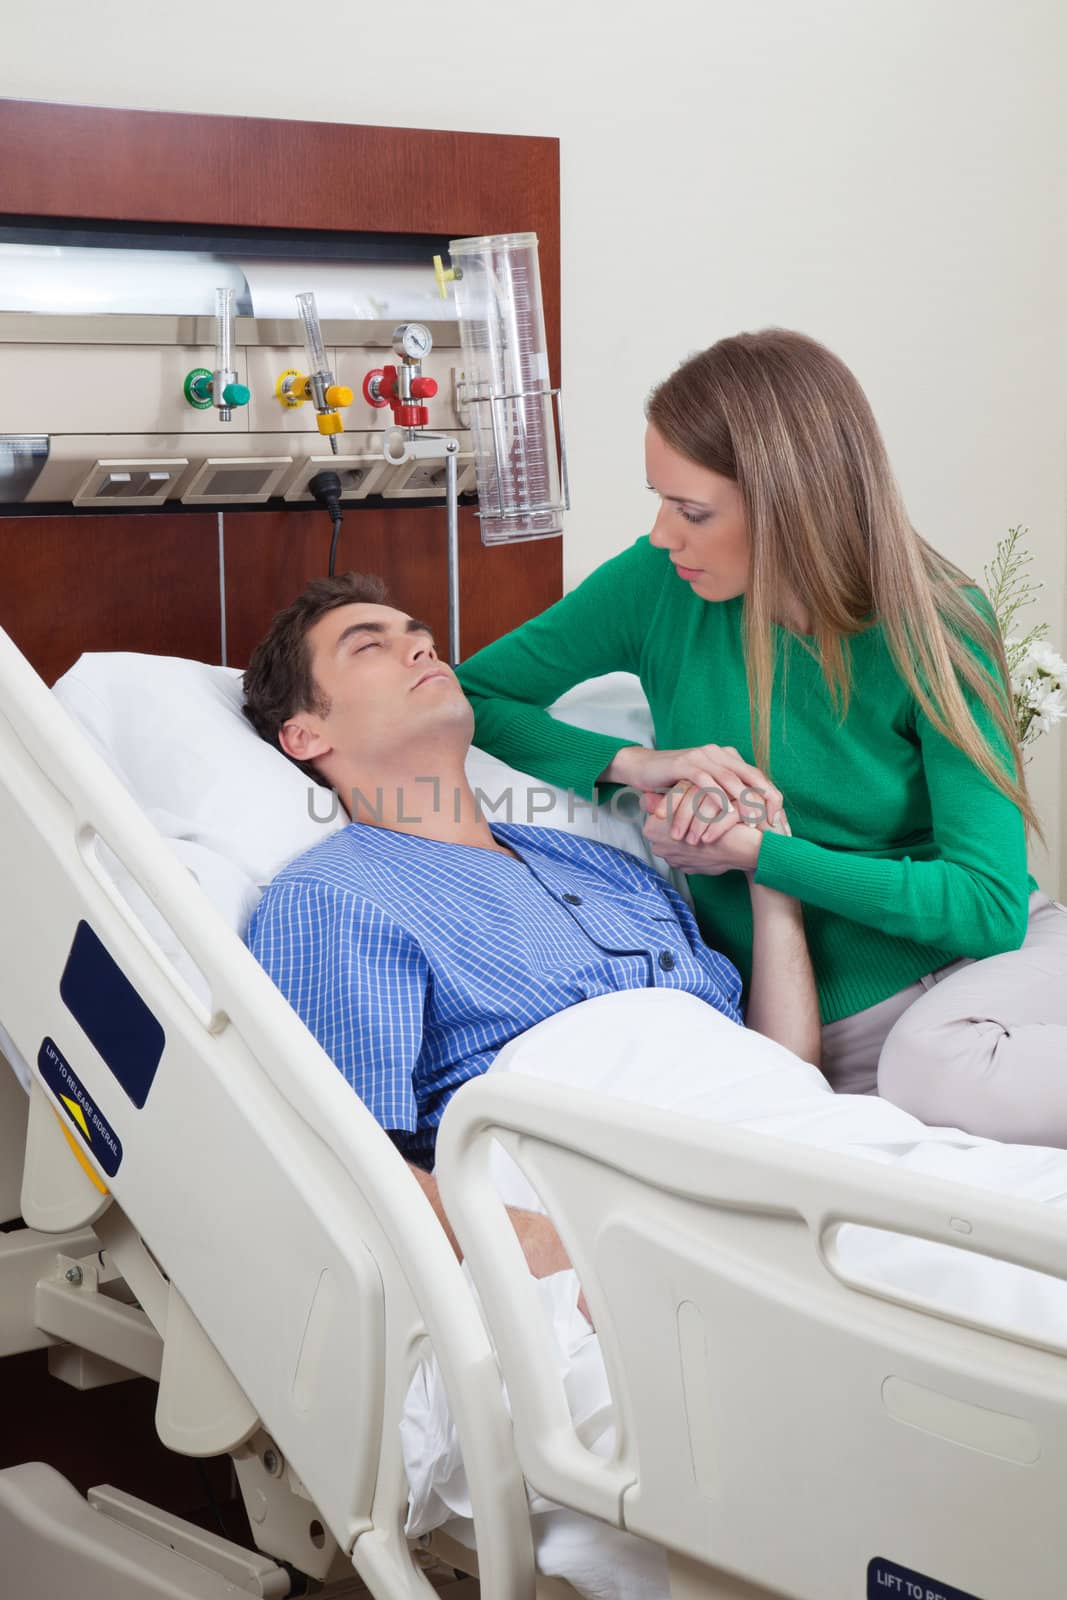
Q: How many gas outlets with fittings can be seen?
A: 3